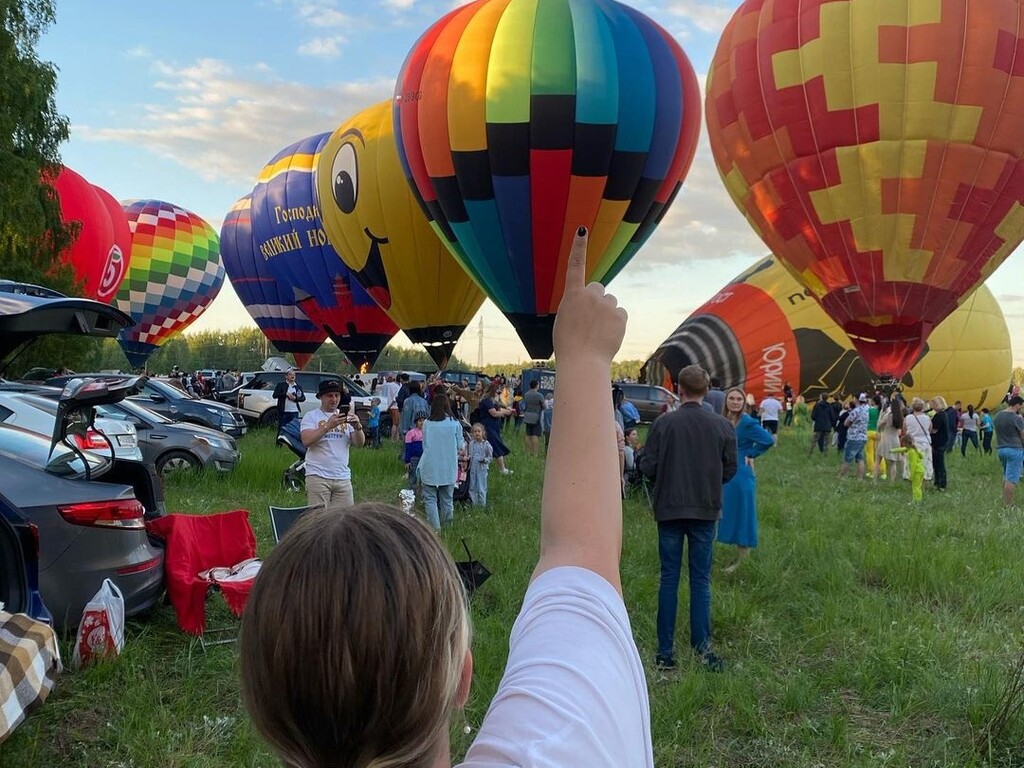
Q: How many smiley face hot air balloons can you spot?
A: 1